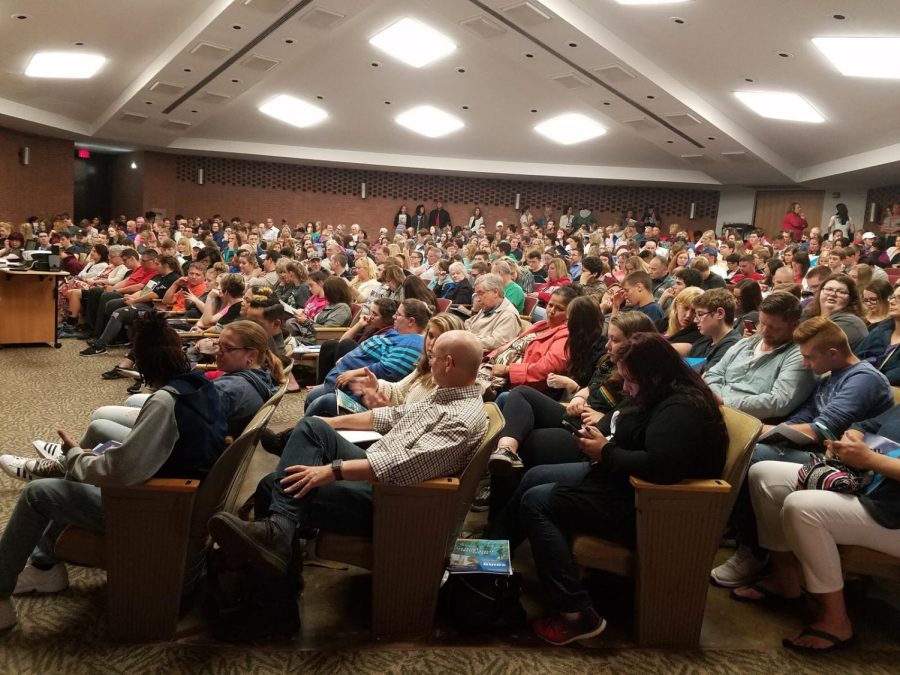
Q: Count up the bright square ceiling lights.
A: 8